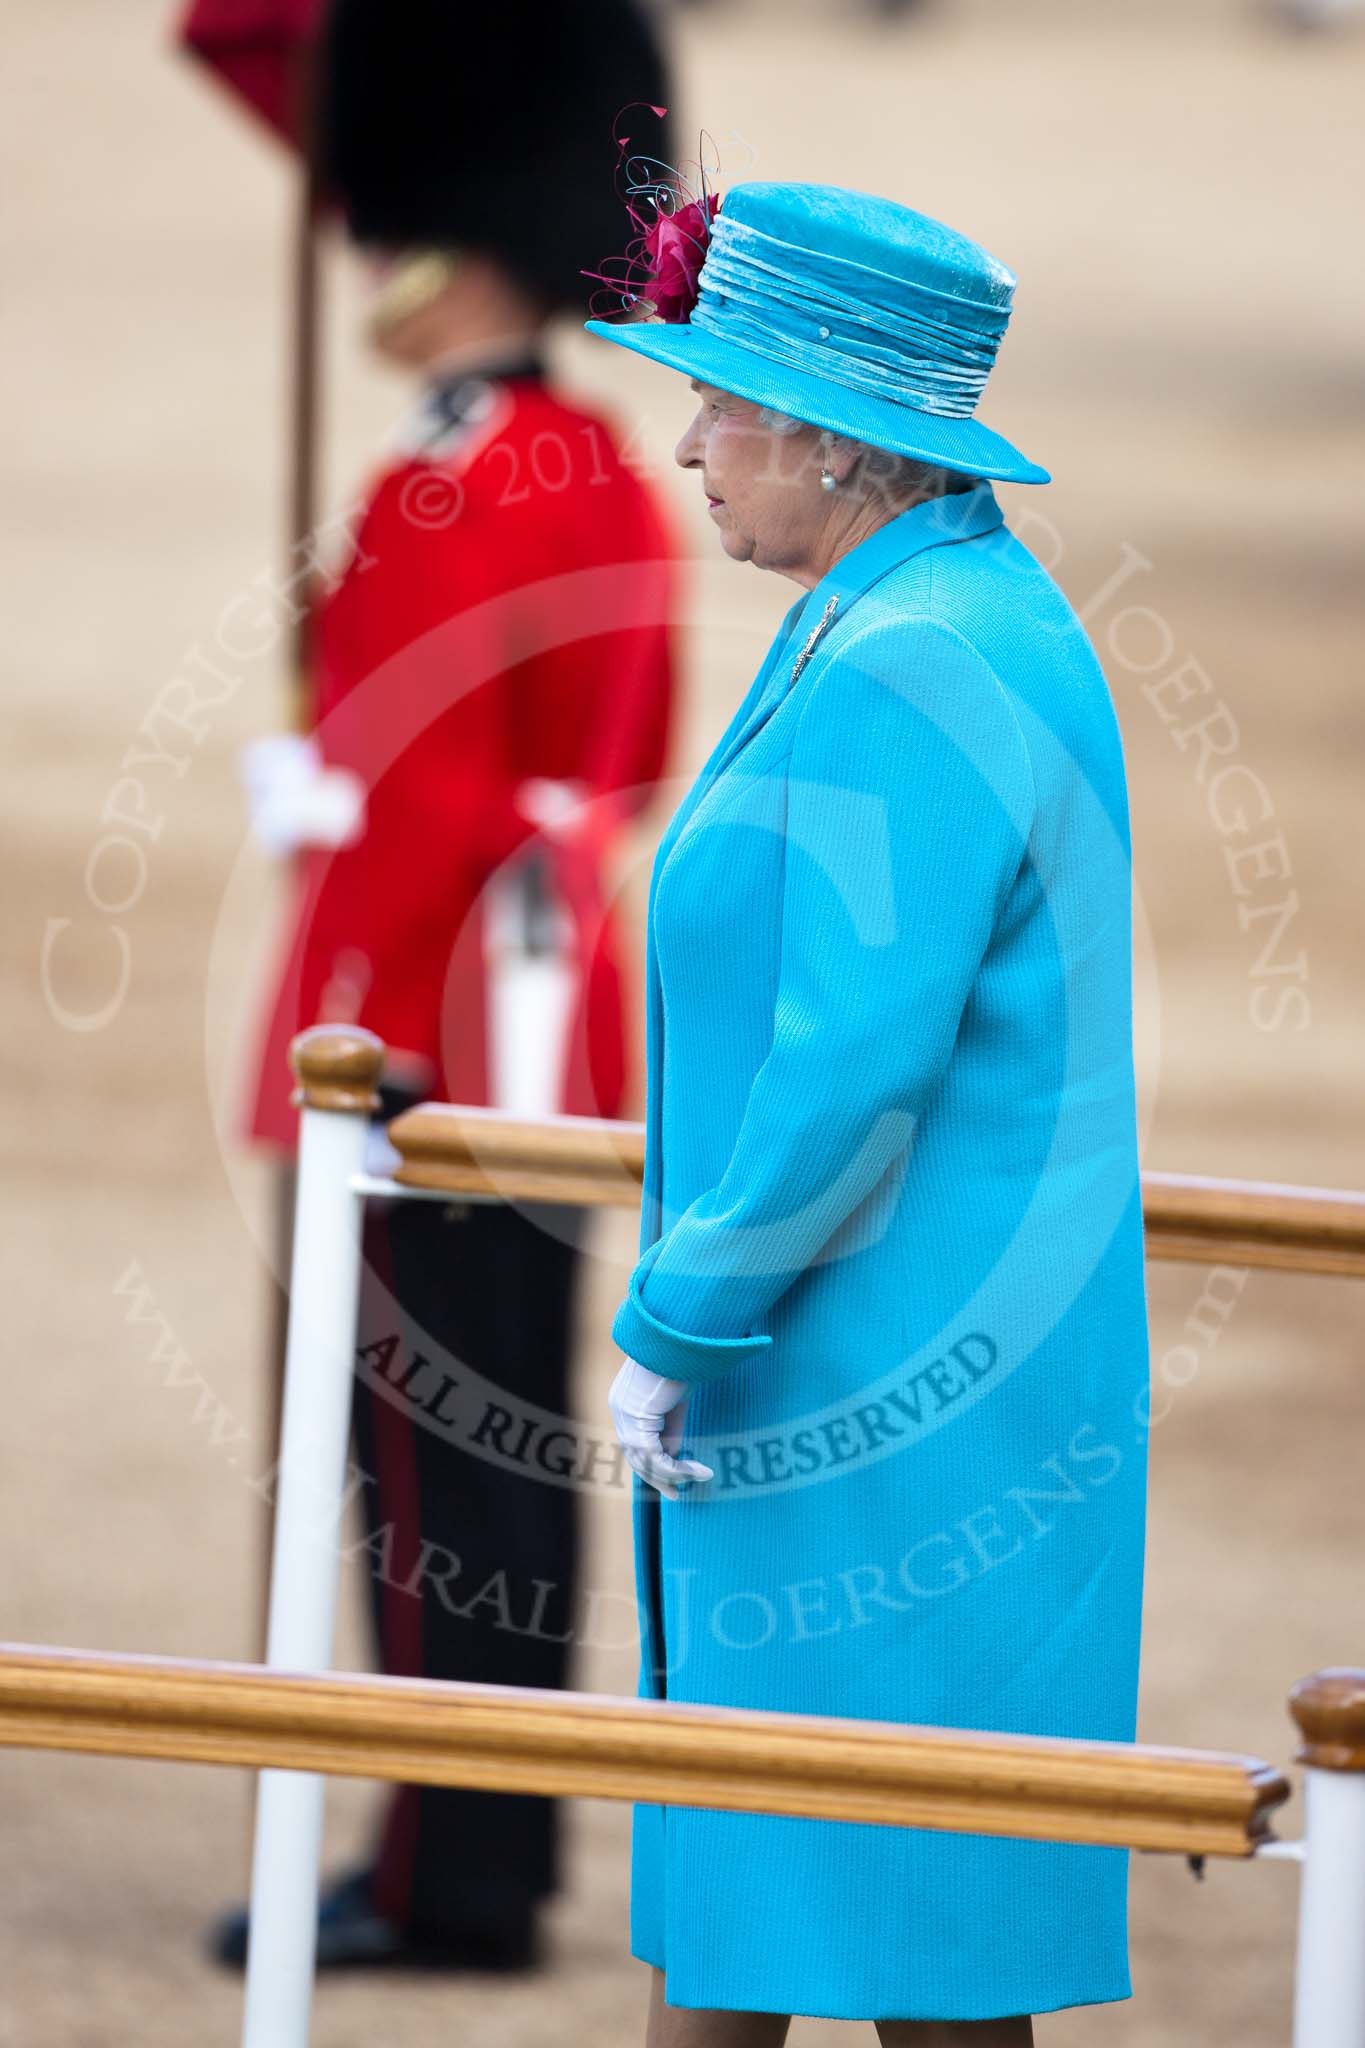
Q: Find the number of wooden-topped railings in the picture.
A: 2